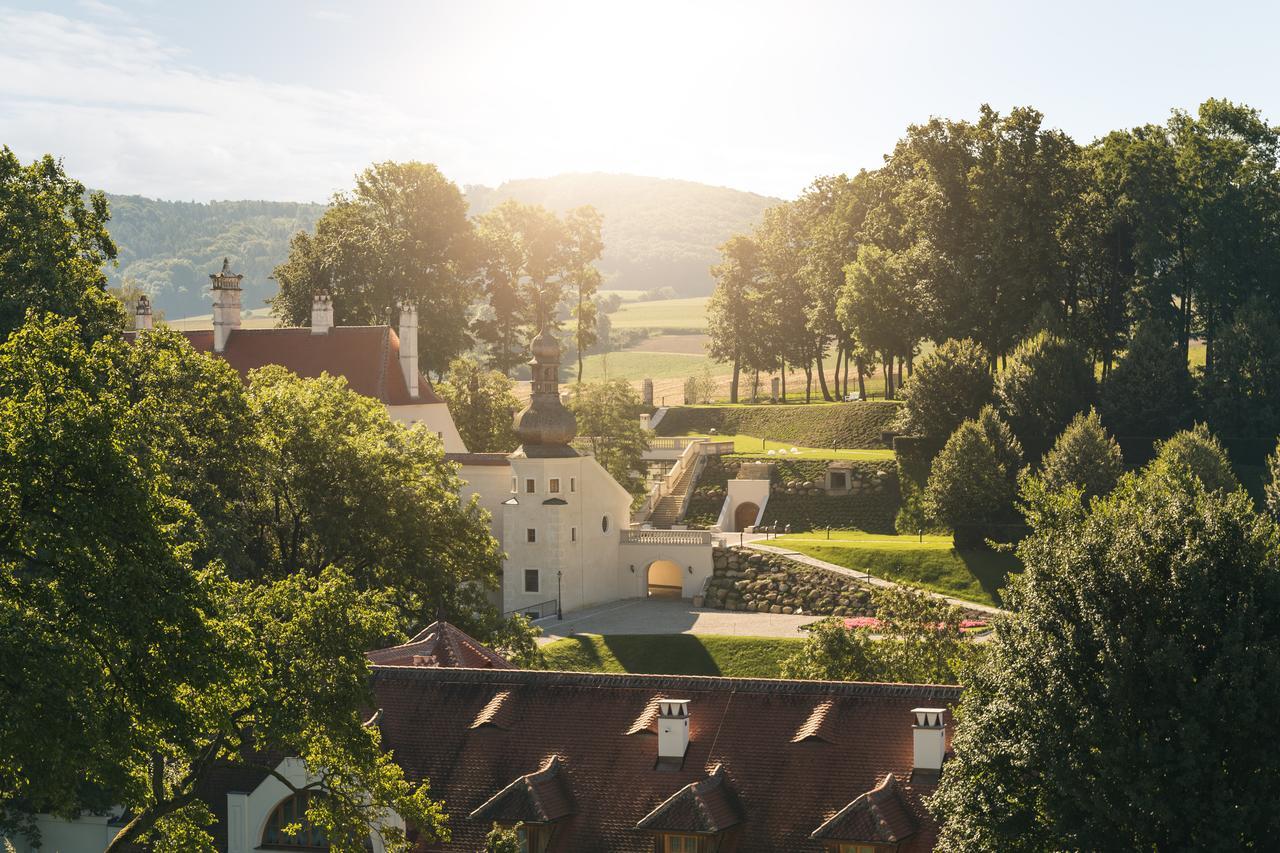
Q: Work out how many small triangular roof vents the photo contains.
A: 3